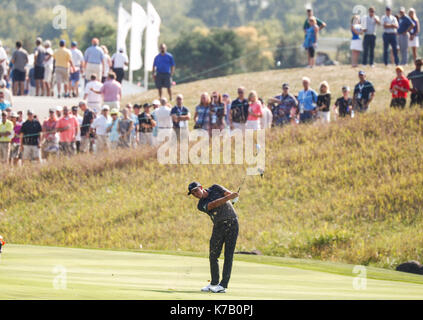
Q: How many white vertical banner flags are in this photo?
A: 3